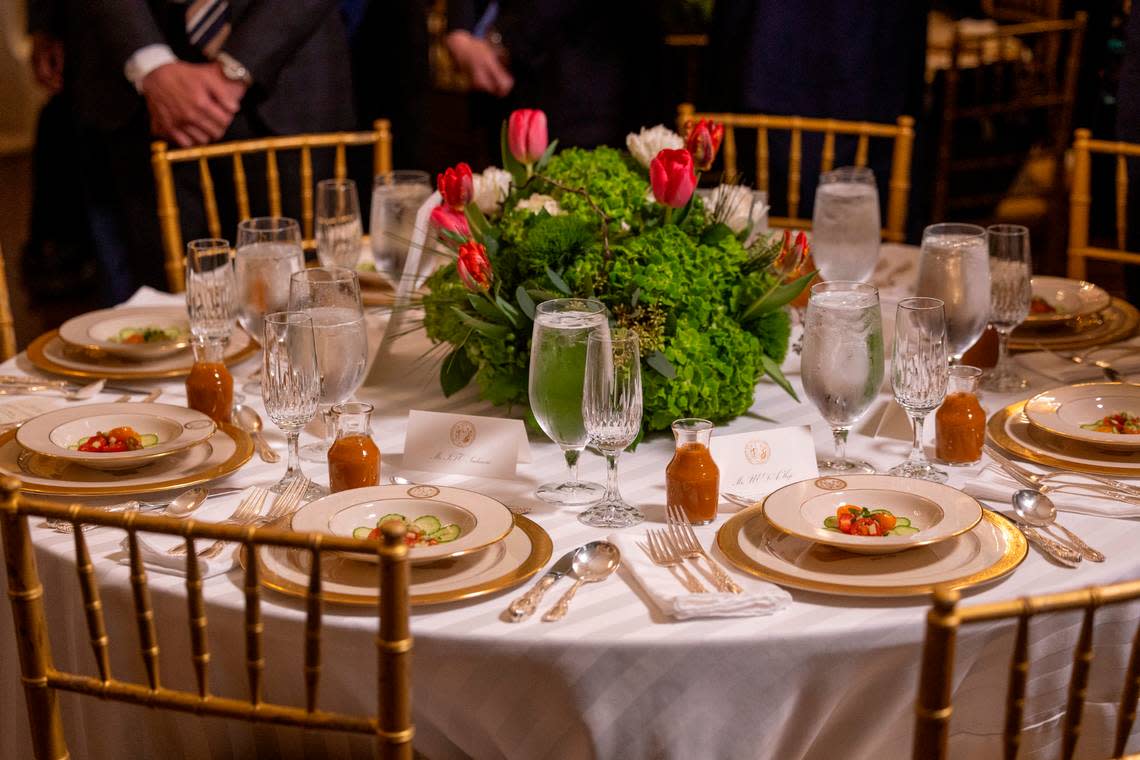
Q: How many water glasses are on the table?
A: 7